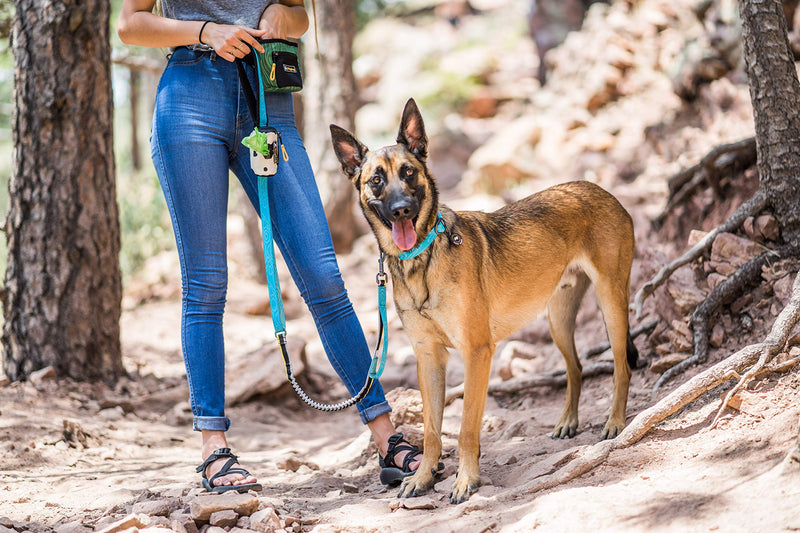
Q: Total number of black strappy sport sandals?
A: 2